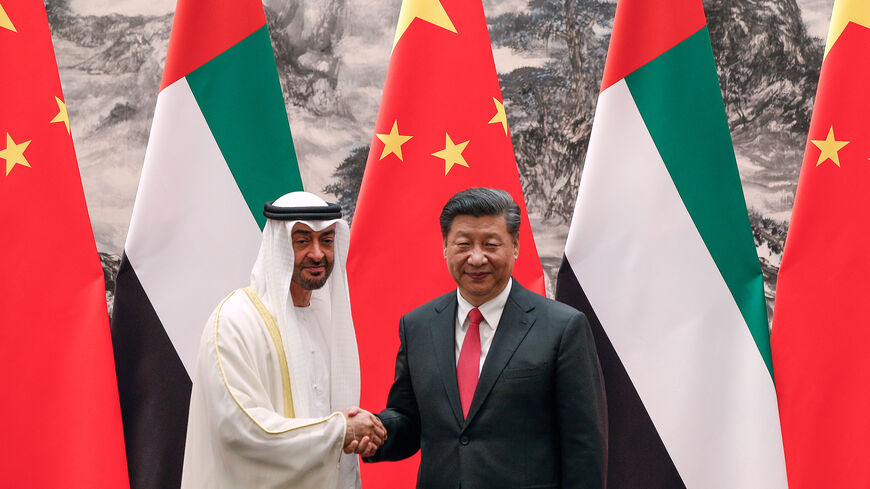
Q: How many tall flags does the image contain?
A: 5